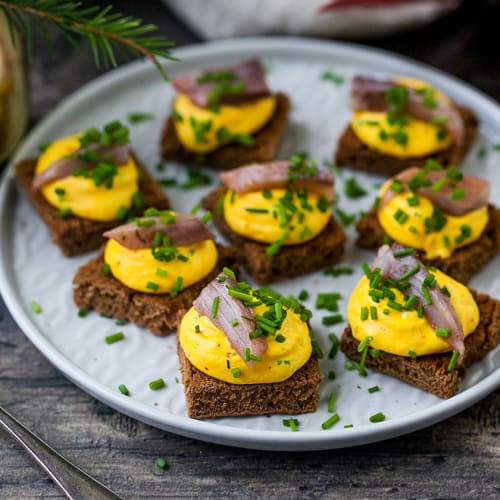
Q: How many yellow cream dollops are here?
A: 8